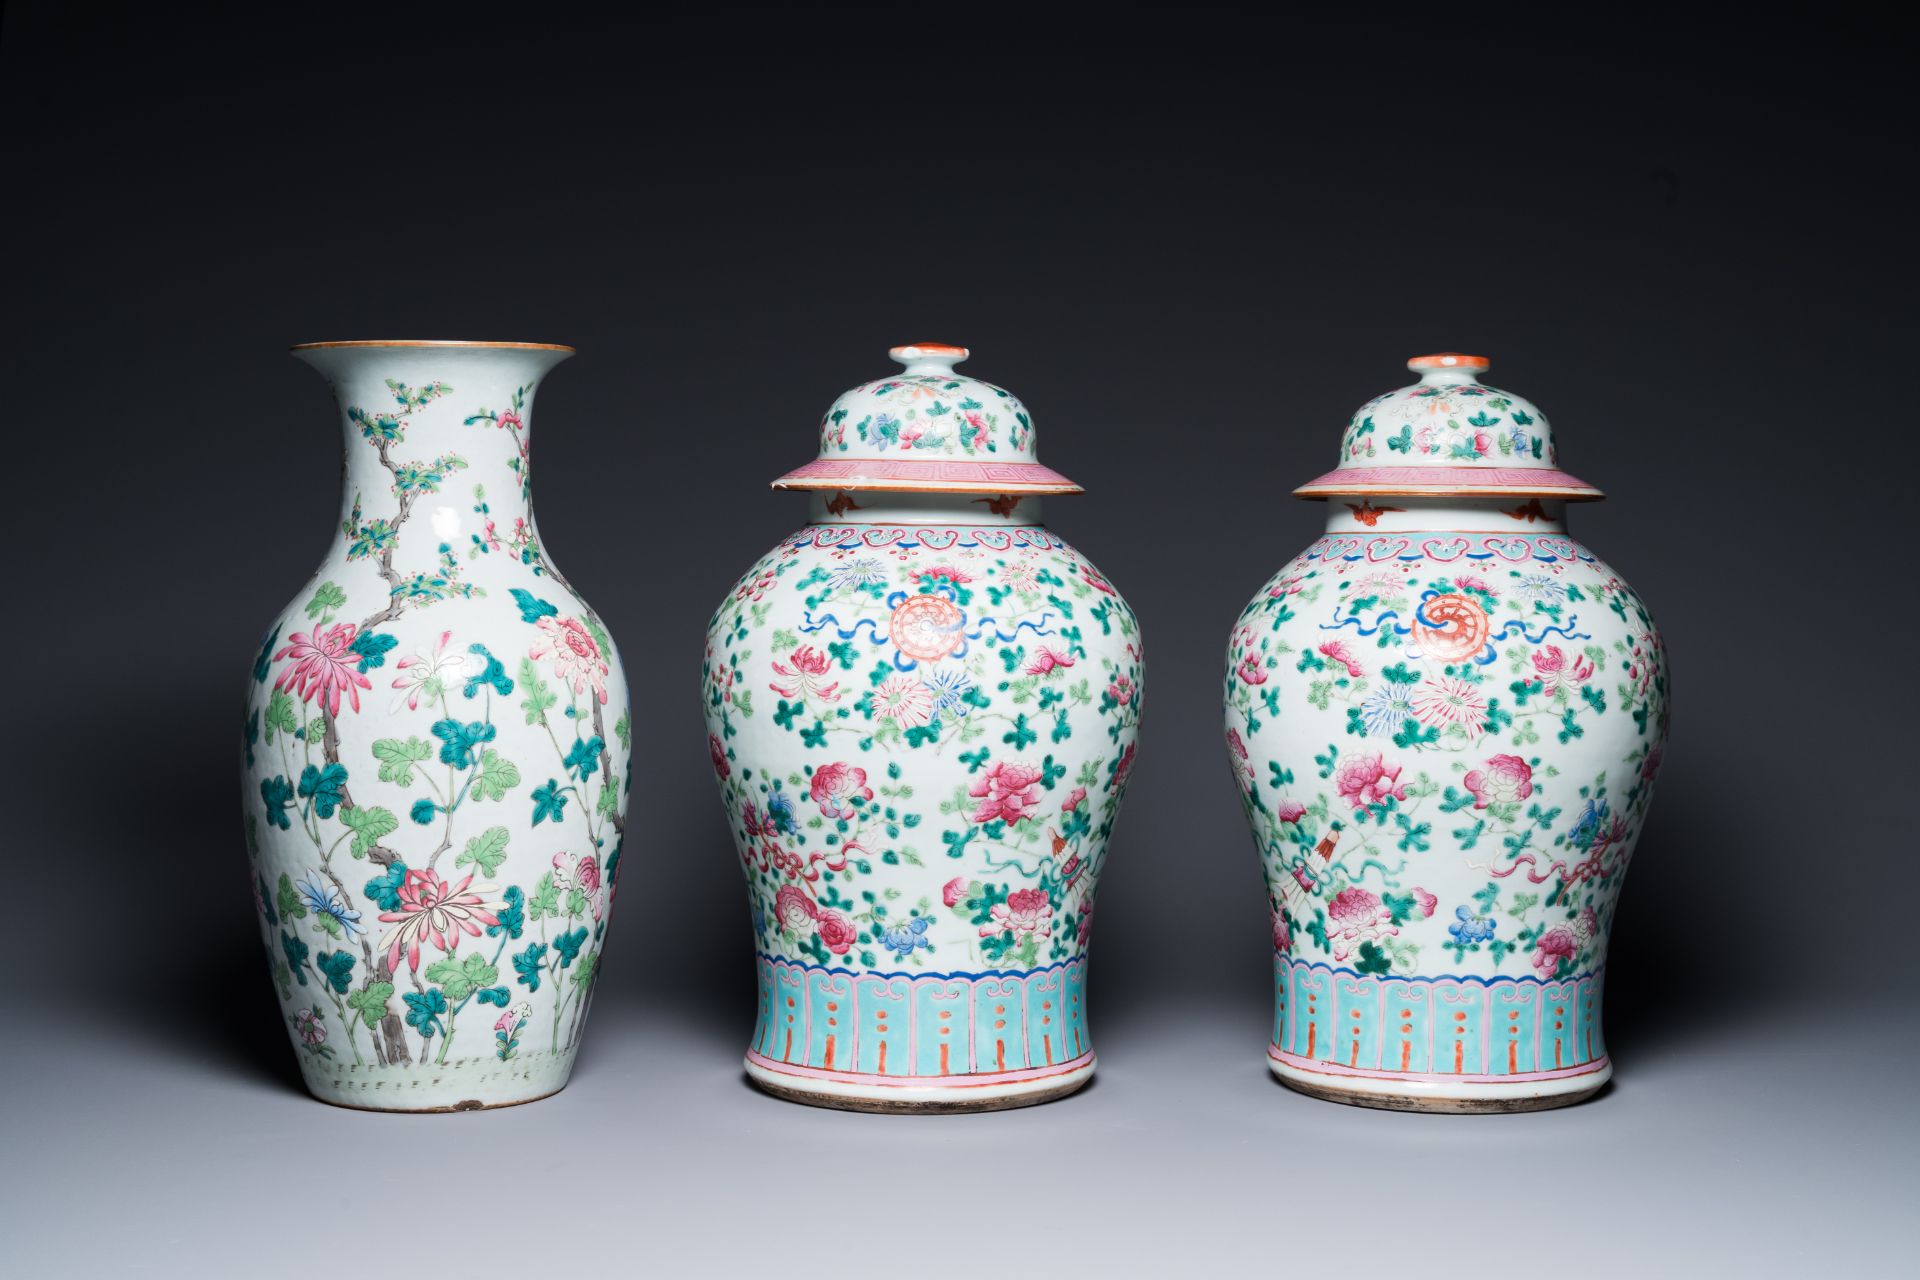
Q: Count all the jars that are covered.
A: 2